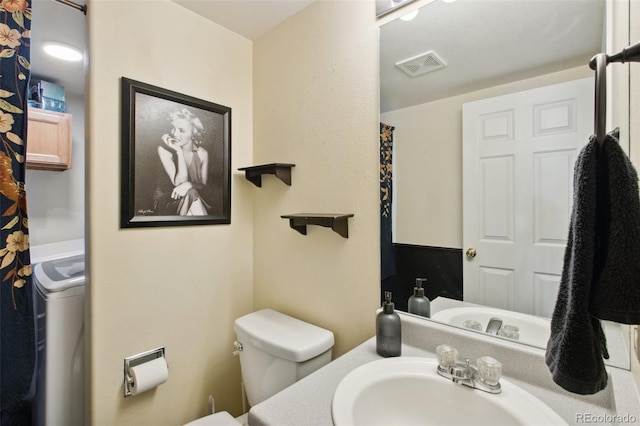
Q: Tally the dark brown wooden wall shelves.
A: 2